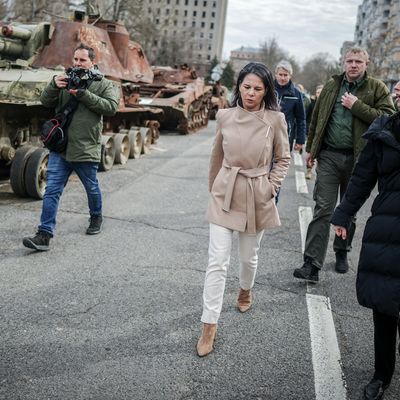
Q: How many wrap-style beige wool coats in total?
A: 1